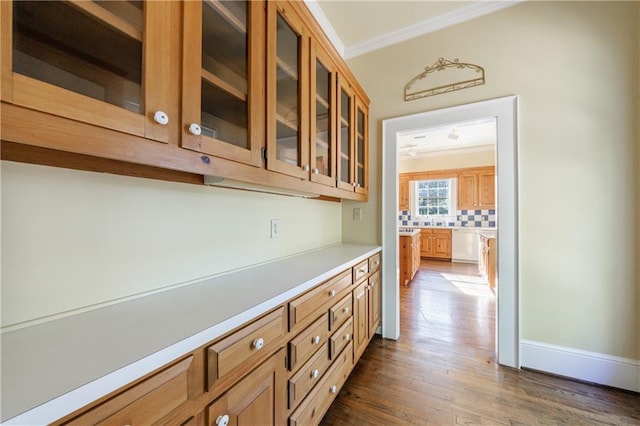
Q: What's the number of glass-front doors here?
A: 6